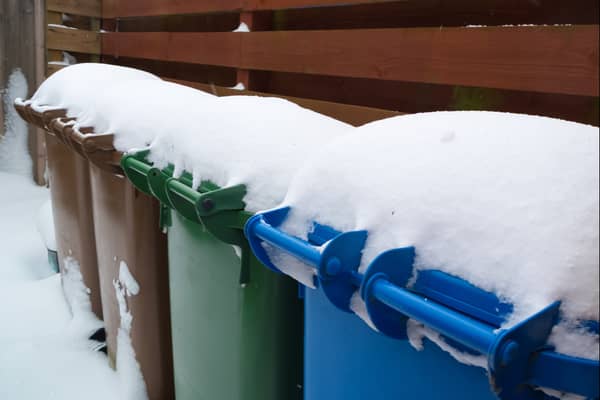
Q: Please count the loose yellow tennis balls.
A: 0